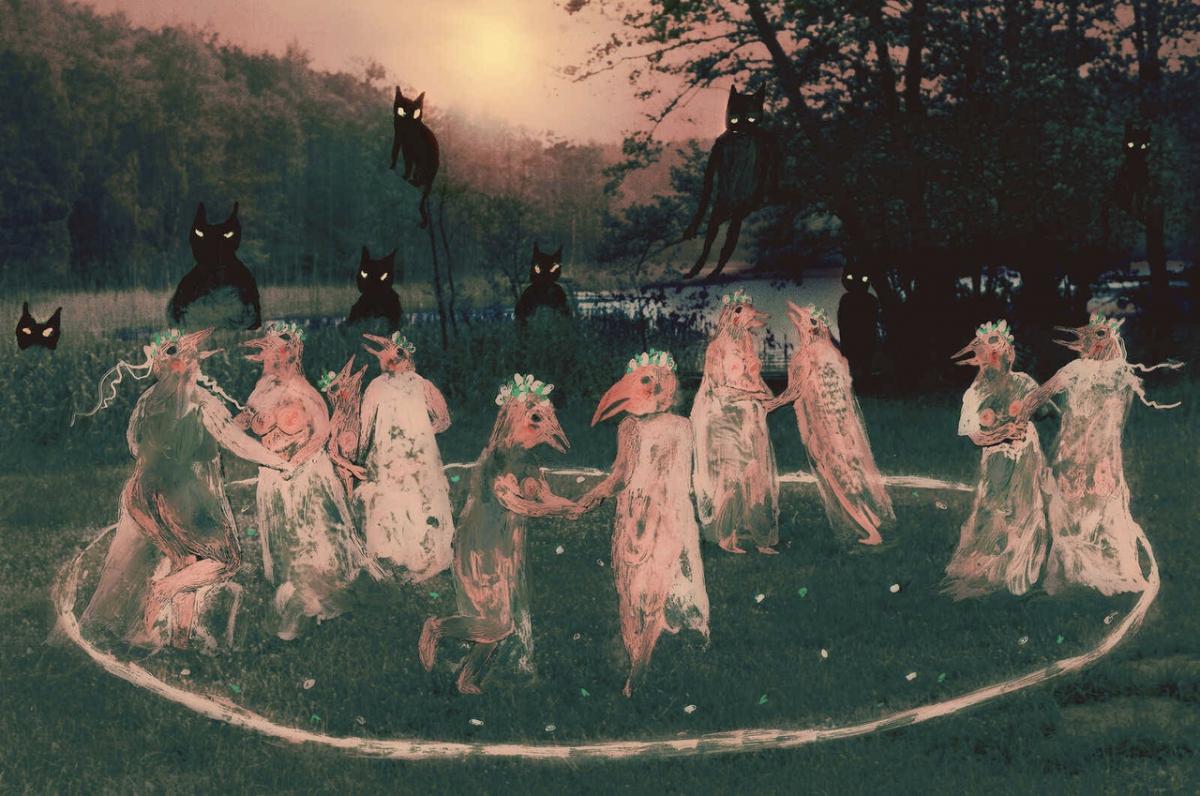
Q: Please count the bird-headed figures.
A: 10